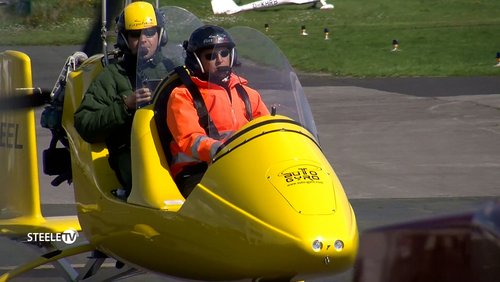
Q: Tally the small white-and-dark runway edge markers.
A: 5